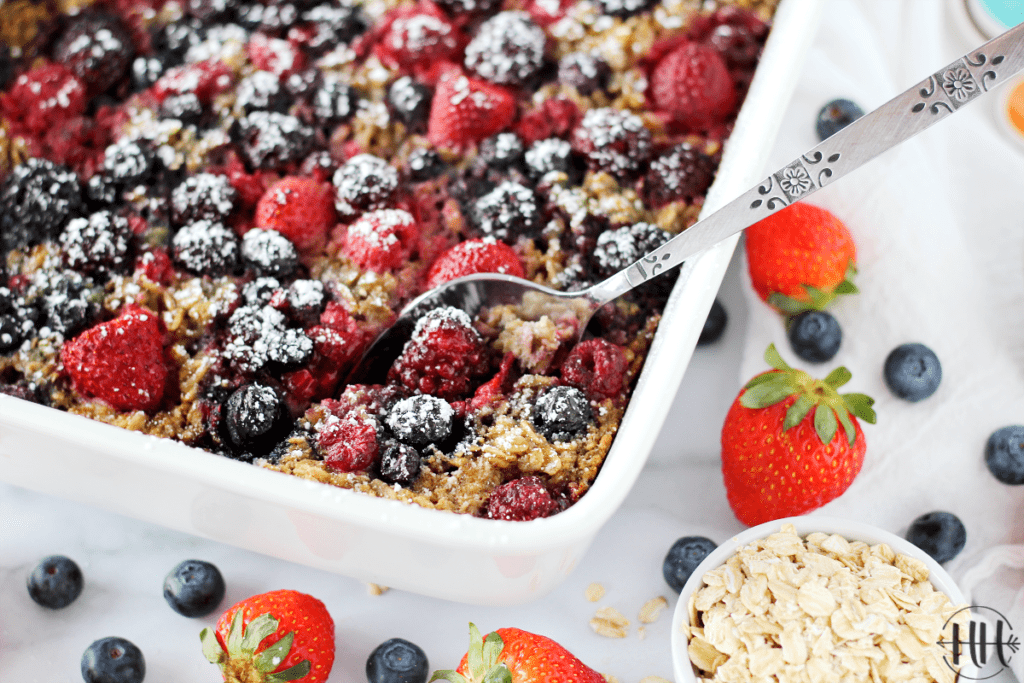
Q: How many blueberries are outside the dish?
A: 11